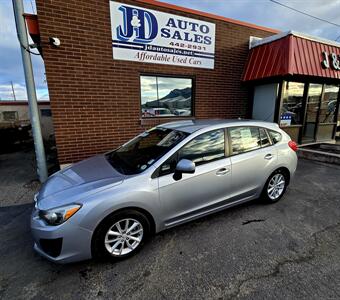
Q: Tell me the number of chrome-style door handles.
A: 2